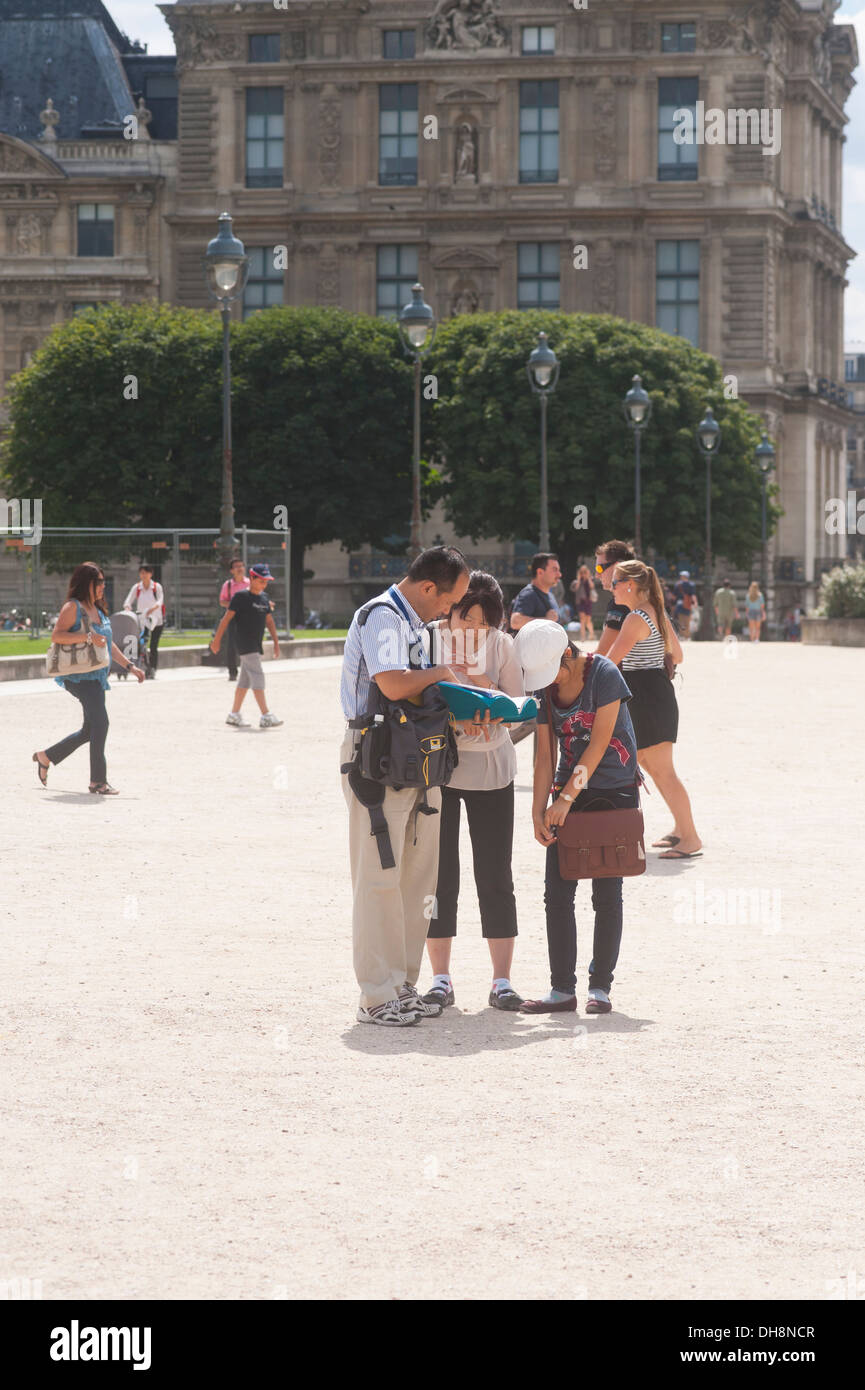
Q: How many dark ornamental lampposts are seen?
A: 6